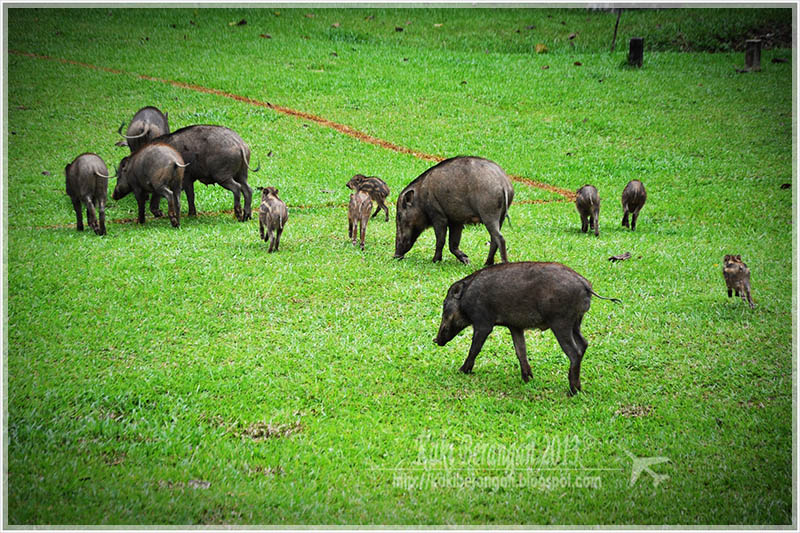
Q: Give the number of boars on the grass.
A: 12